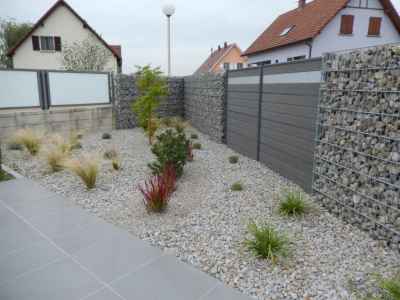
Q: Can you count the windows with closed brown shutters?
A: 2